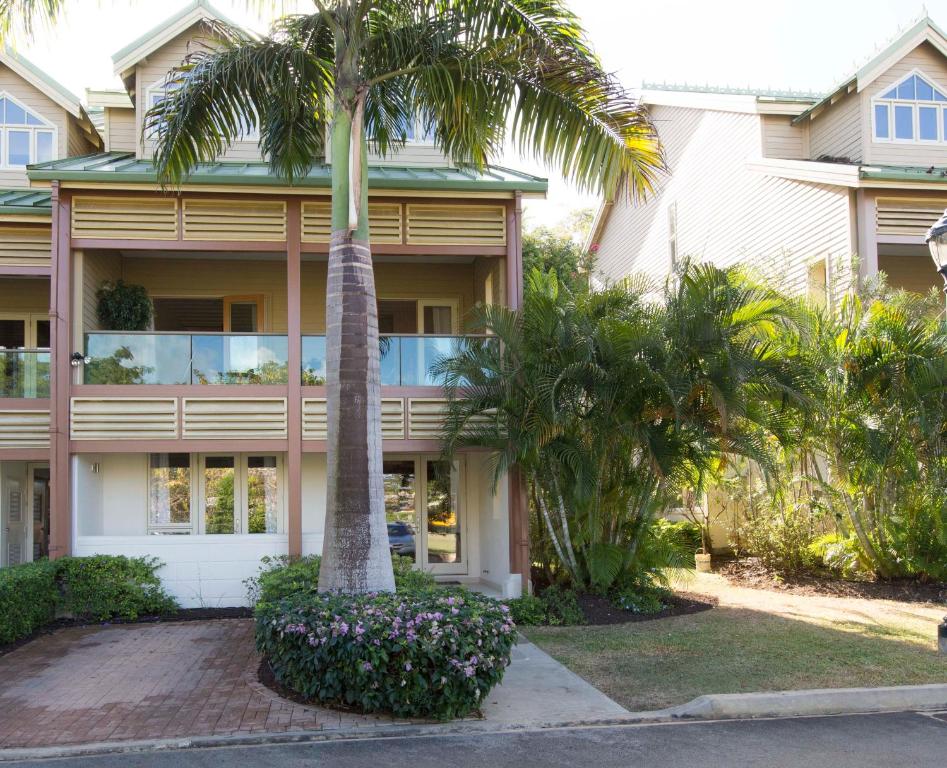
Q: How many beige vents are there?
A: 11